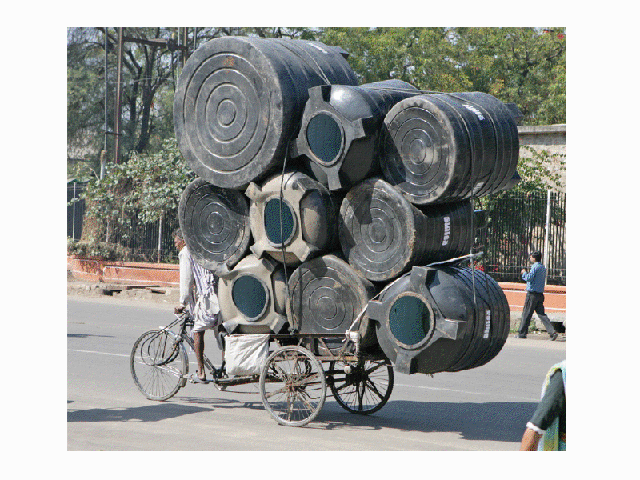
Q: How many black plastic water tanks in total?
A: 9